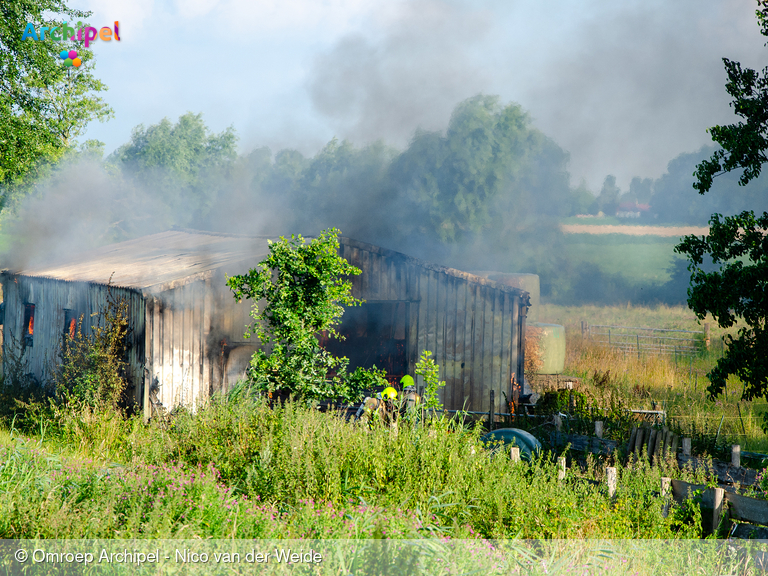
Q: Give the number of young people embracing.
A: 0